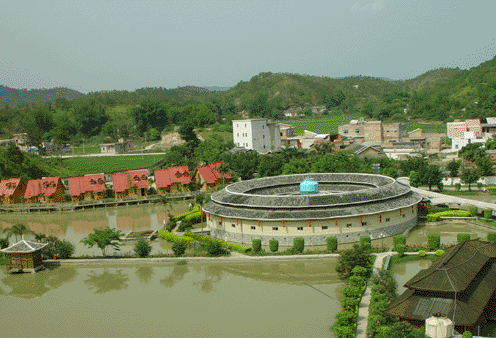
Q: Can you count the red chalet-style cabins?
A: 6